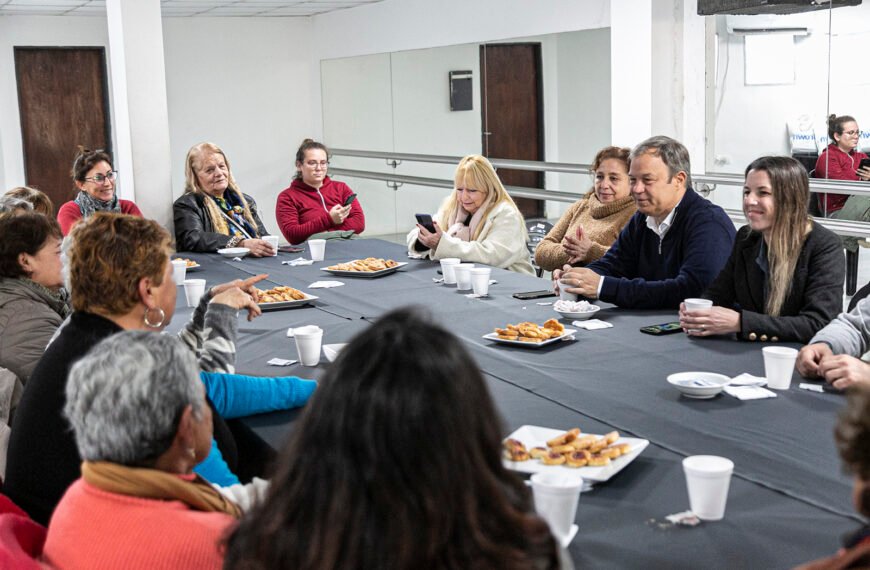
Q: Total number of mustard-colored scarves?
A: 1